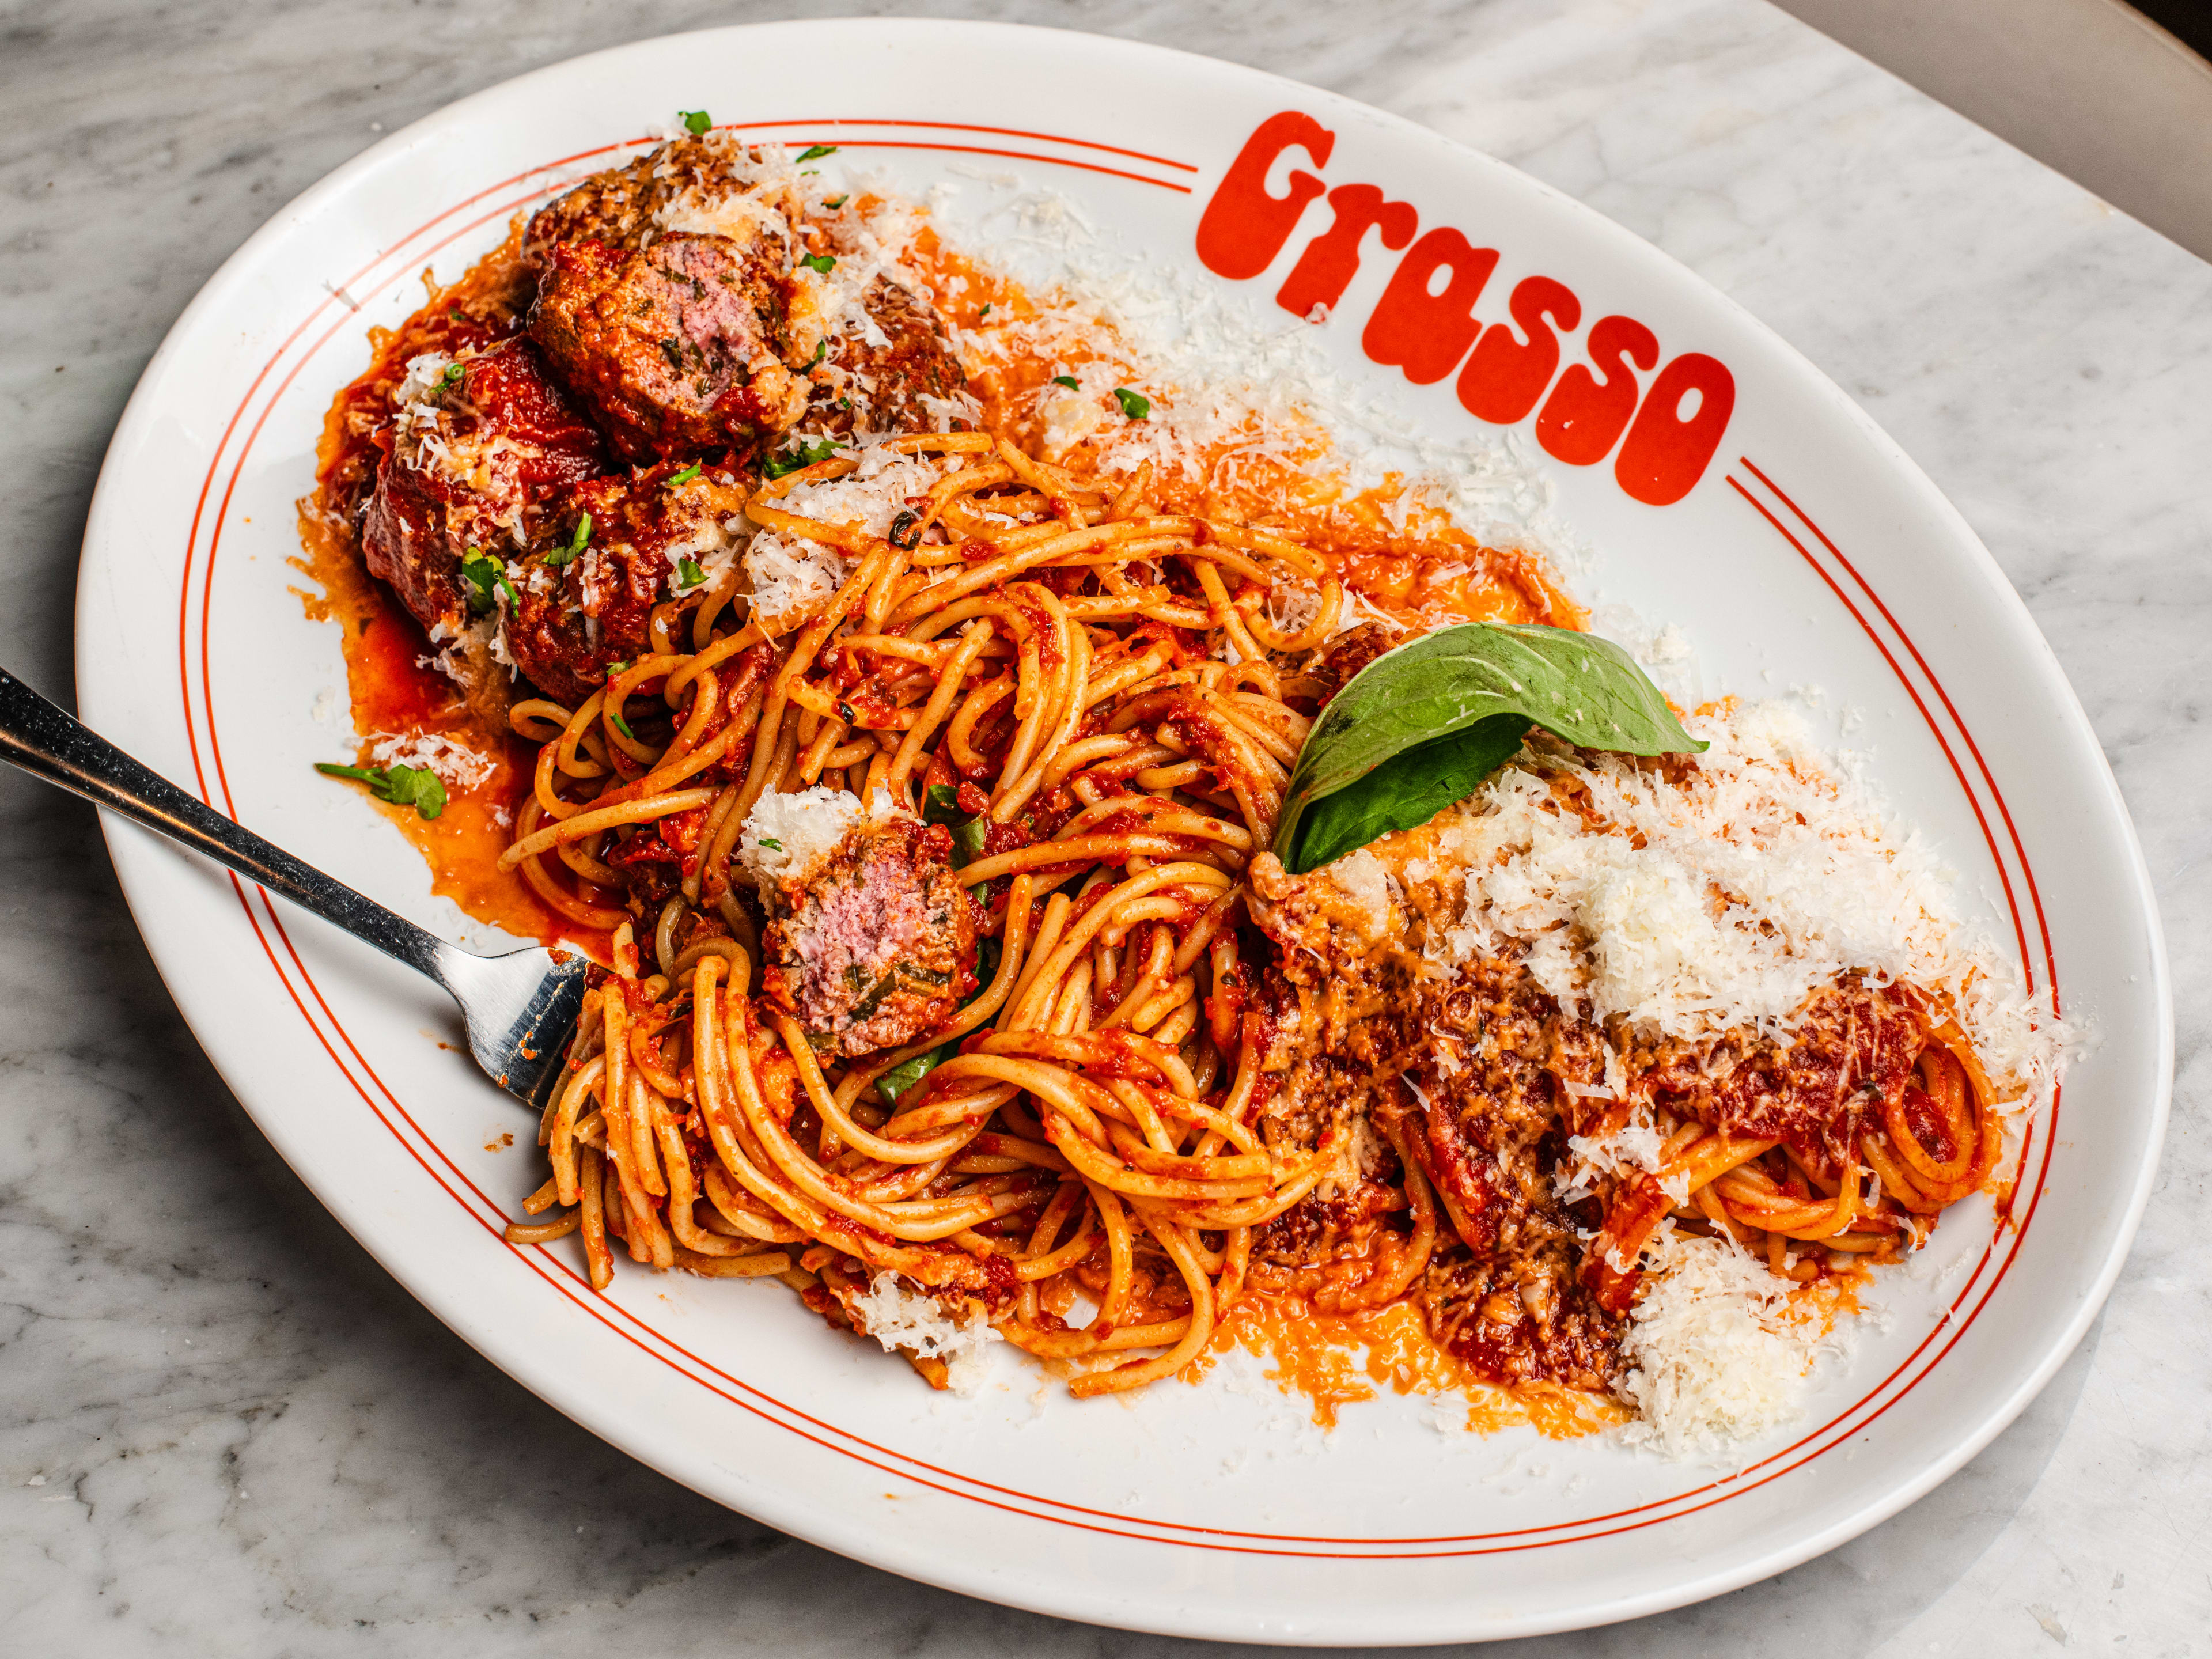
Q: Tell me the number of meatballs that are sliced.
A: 2